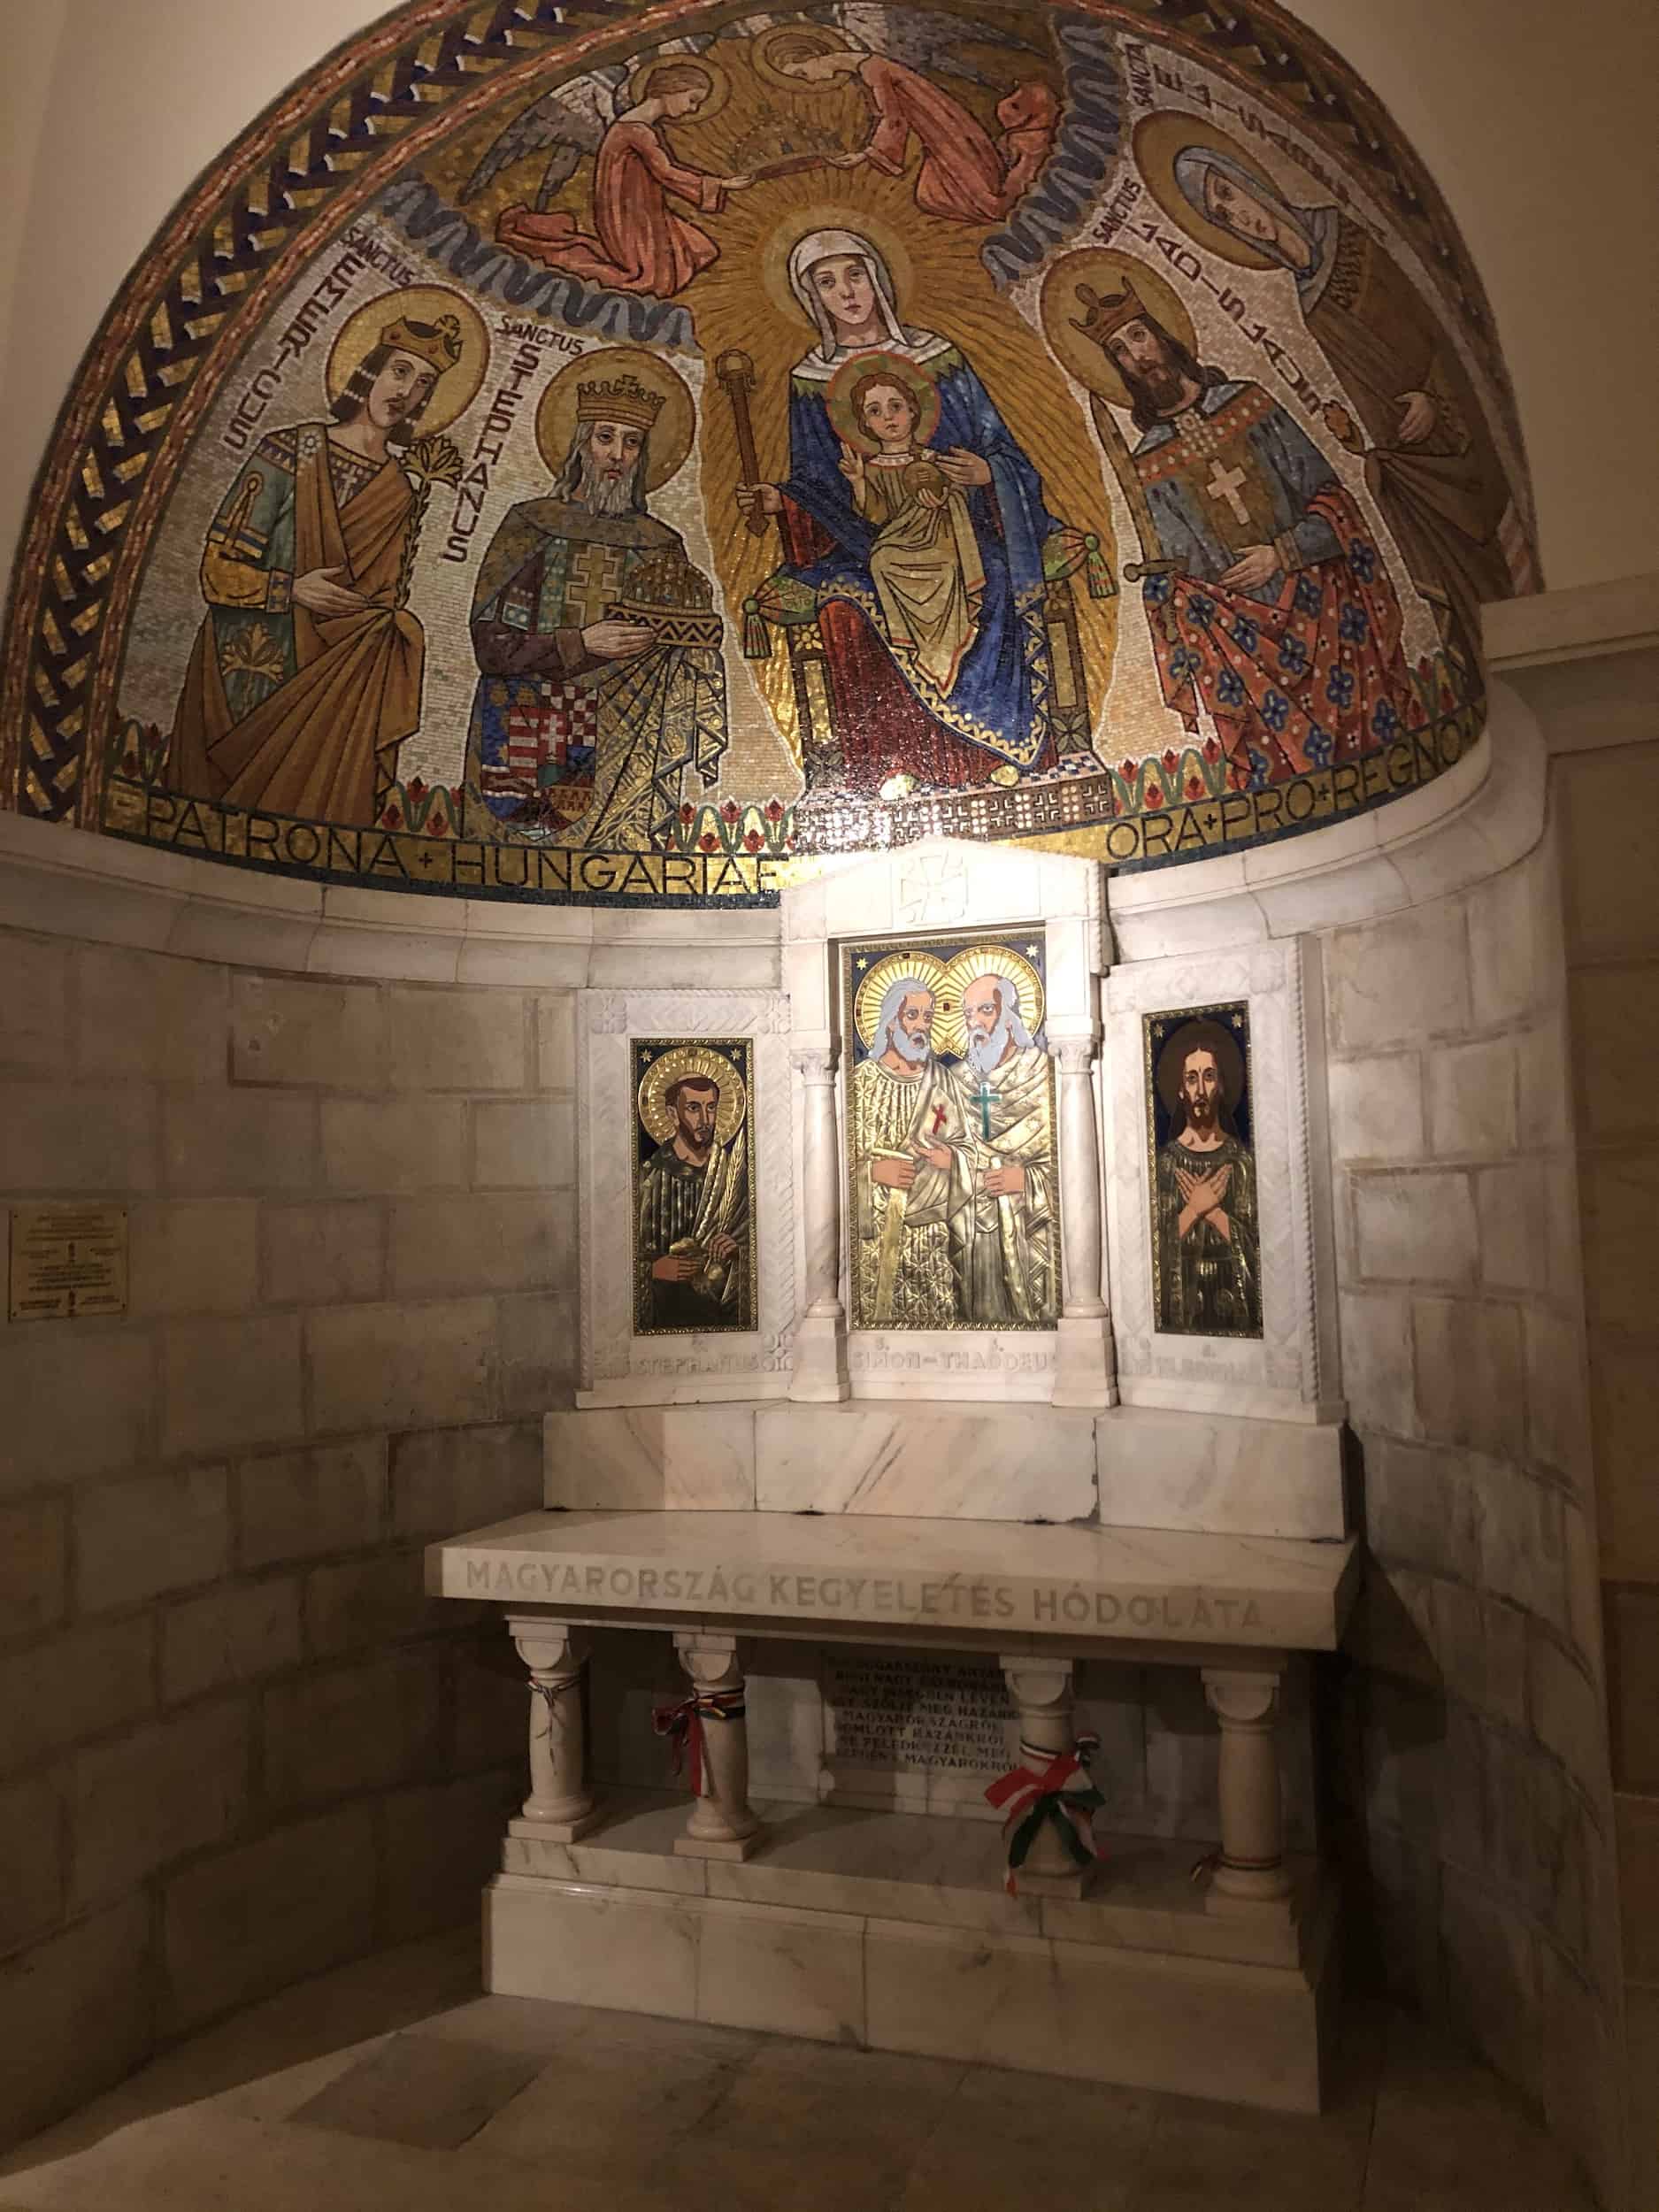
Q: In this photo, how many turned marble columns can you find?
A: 6